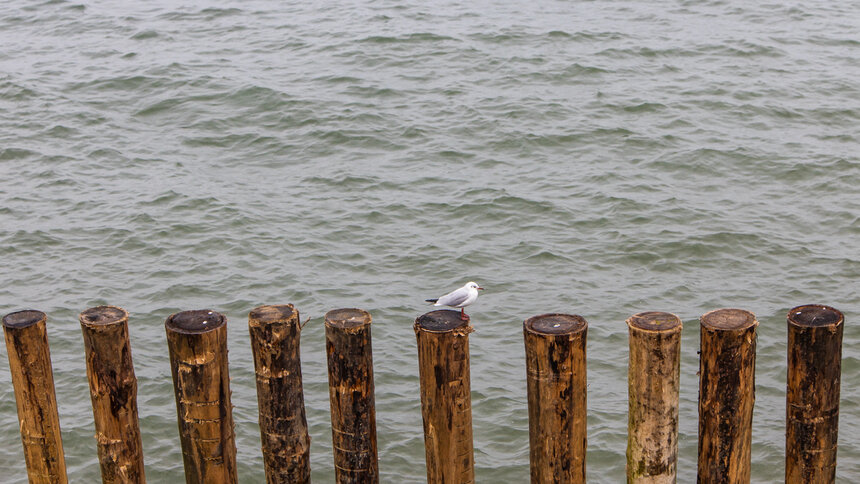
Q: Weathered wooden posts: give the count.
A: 10